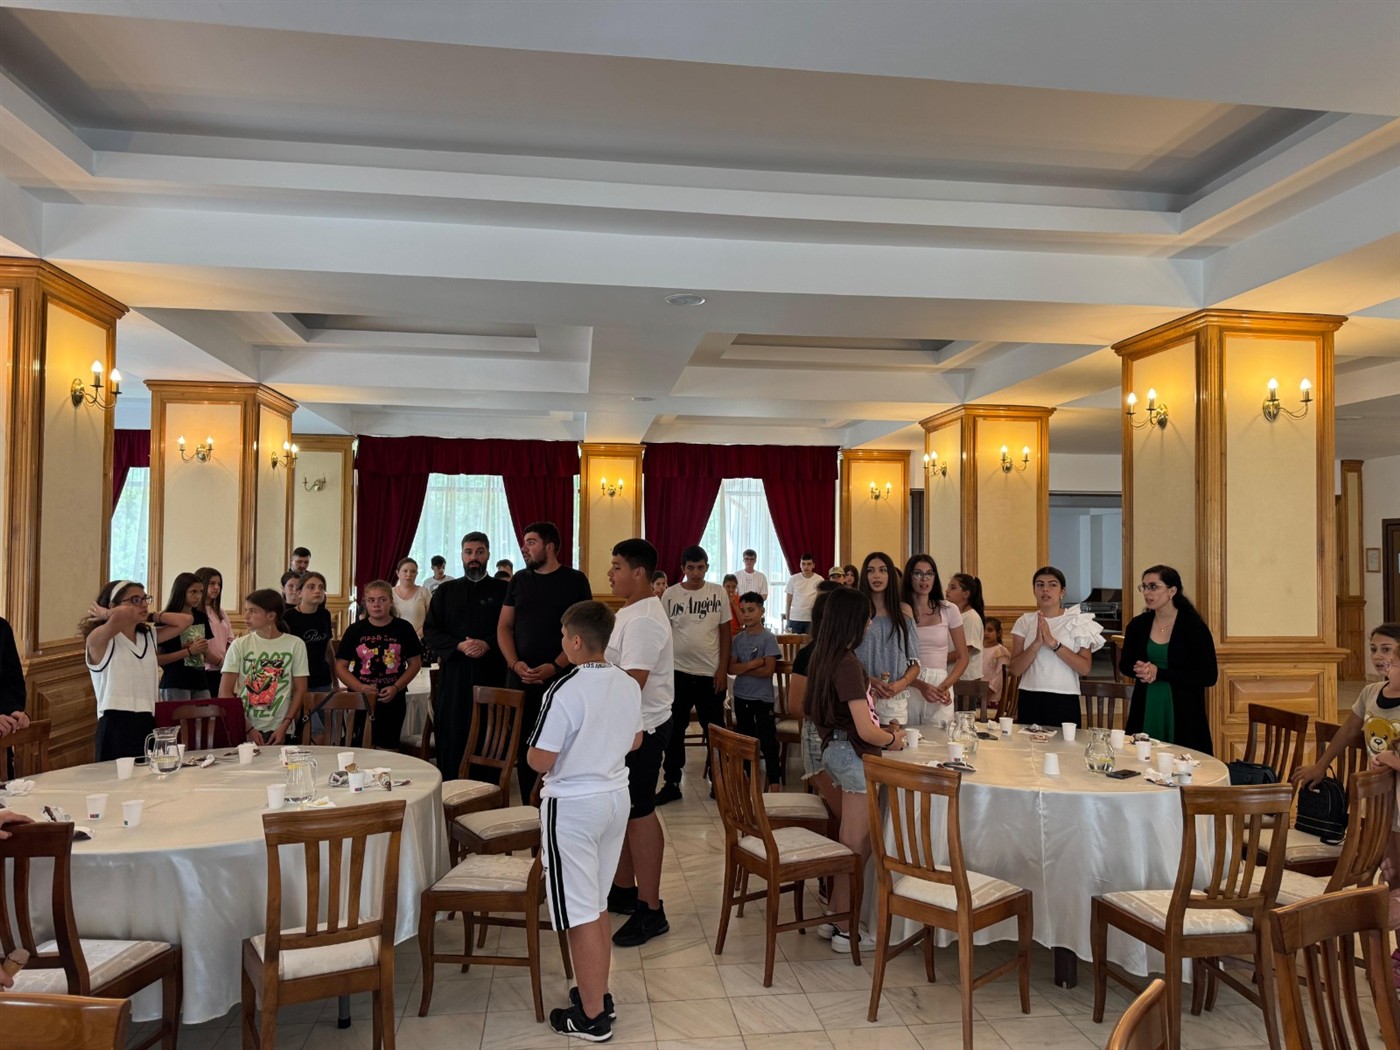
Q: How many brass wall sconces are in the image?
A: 10